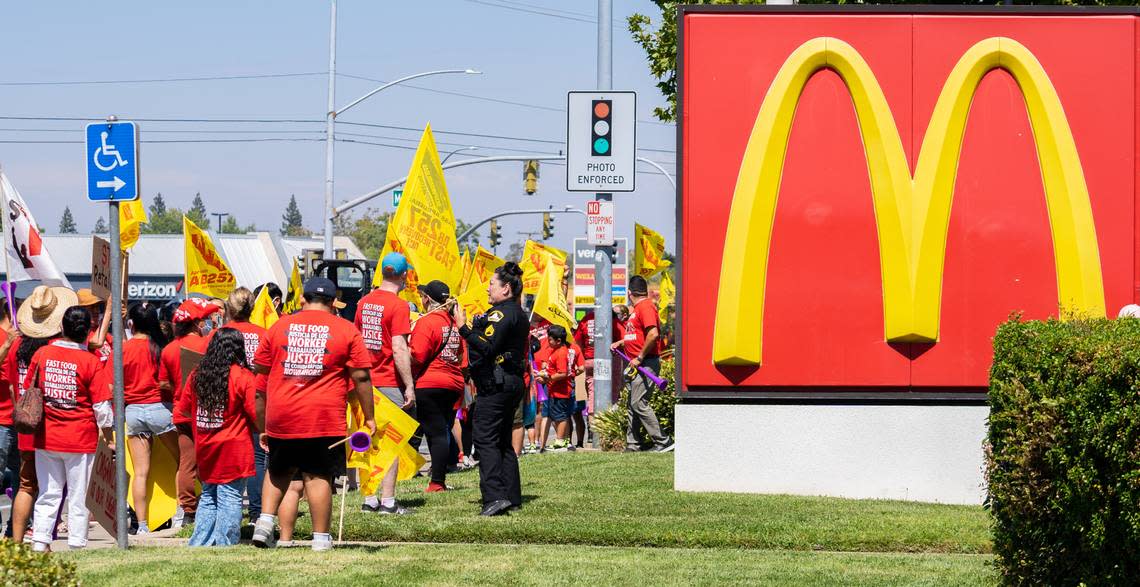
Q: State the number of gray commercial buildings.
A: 1